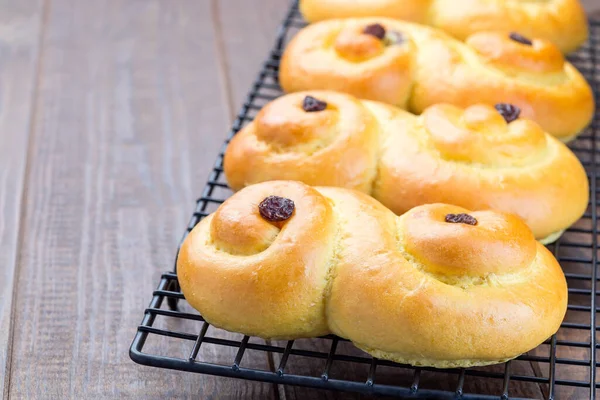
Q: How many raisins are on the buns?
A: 6